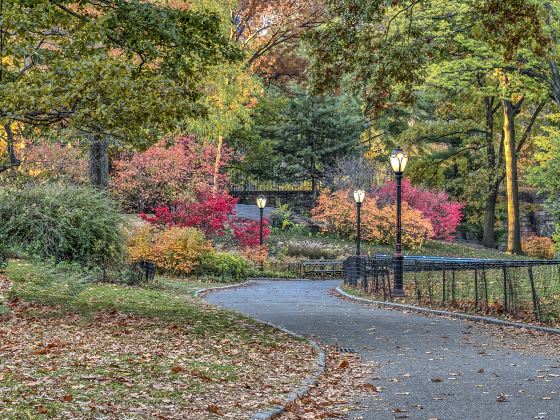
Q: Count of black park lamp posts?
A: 3